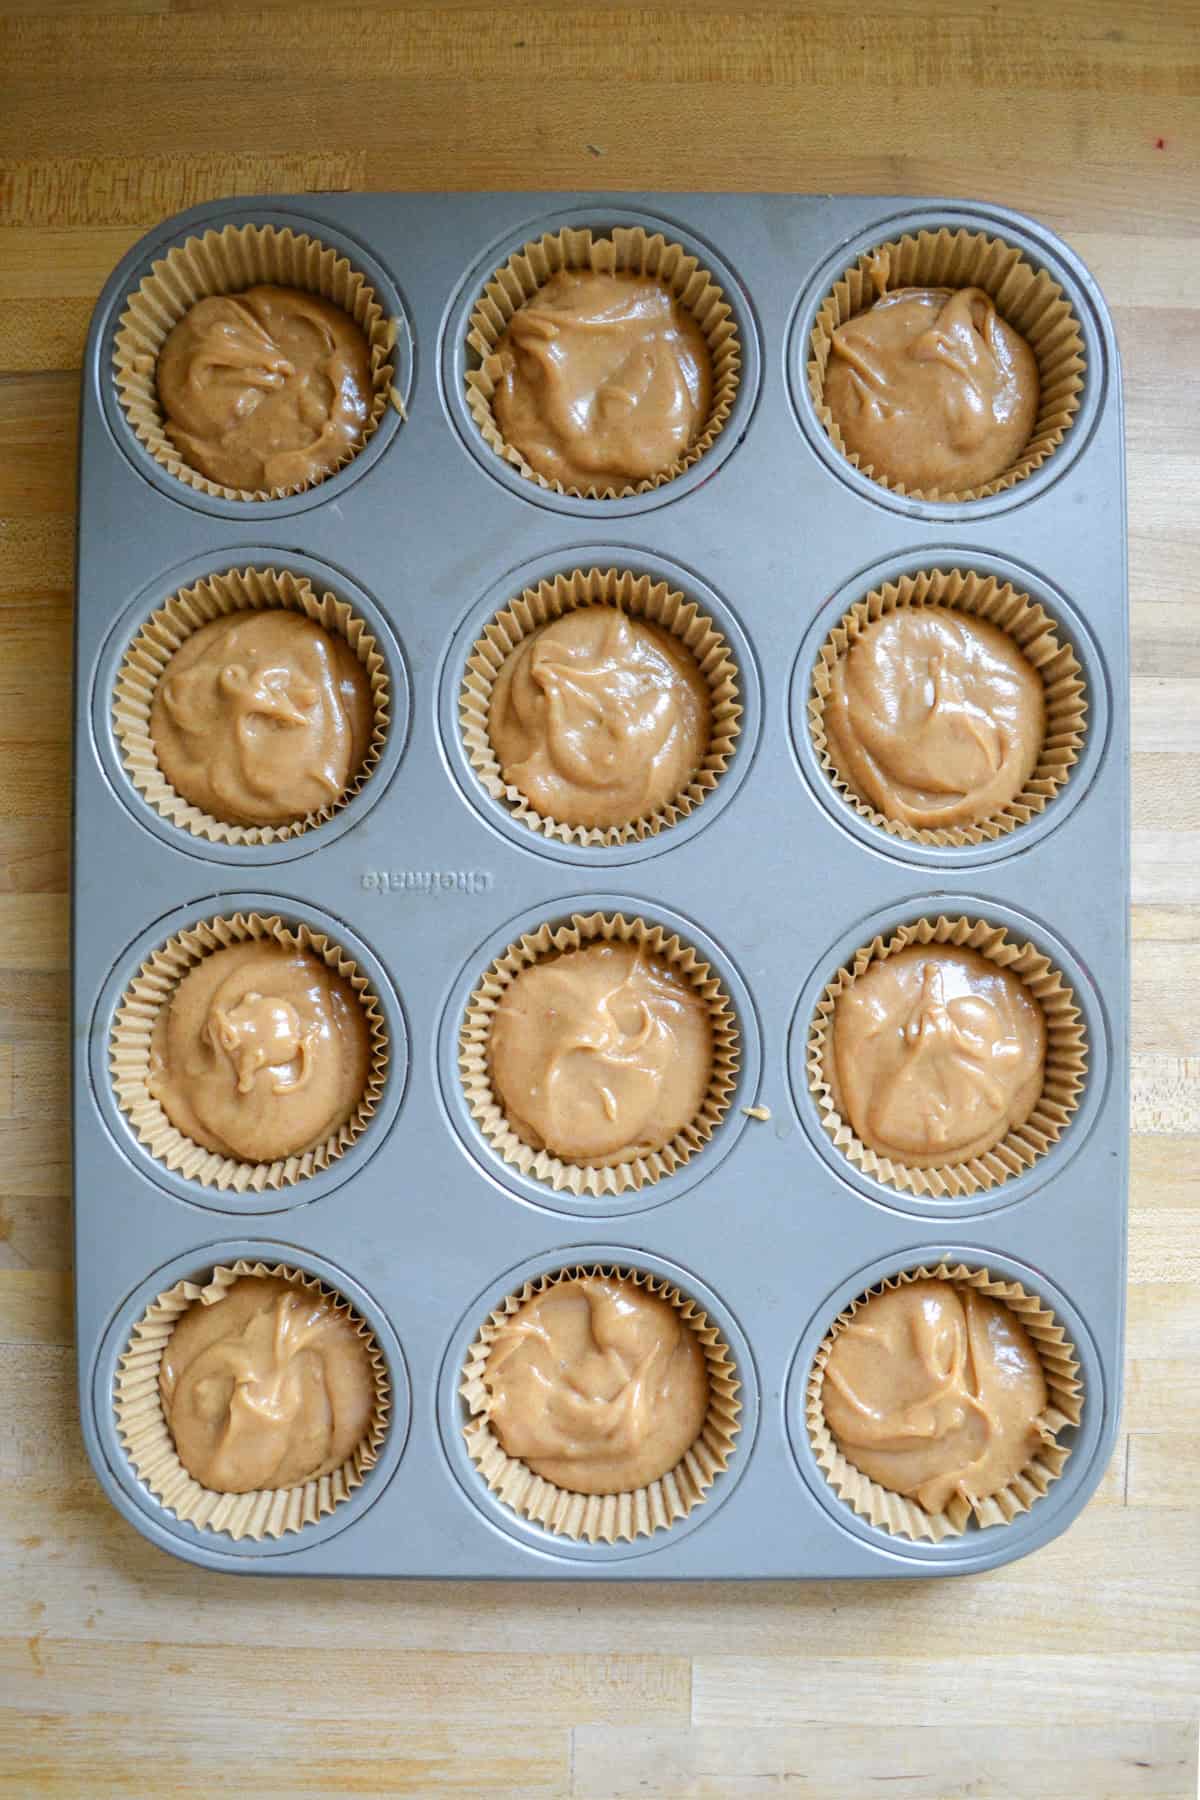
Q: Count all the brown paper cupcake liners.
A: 12